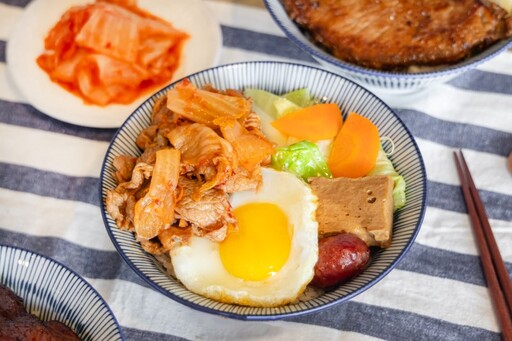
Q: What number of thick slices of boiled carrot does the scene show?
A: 2